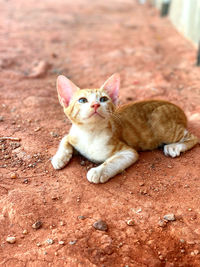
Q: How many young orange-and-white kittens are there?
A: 1